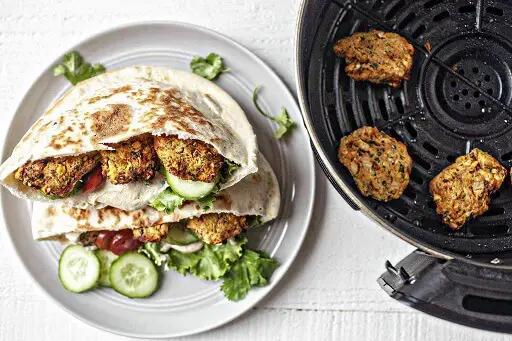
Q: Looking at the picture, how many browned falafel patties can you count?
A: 8